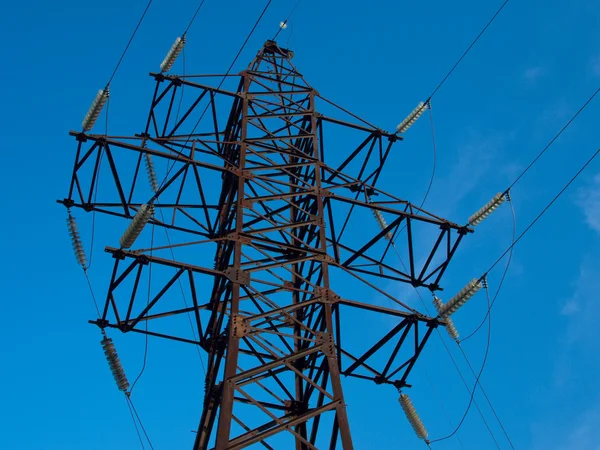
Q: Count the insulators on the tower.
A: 12